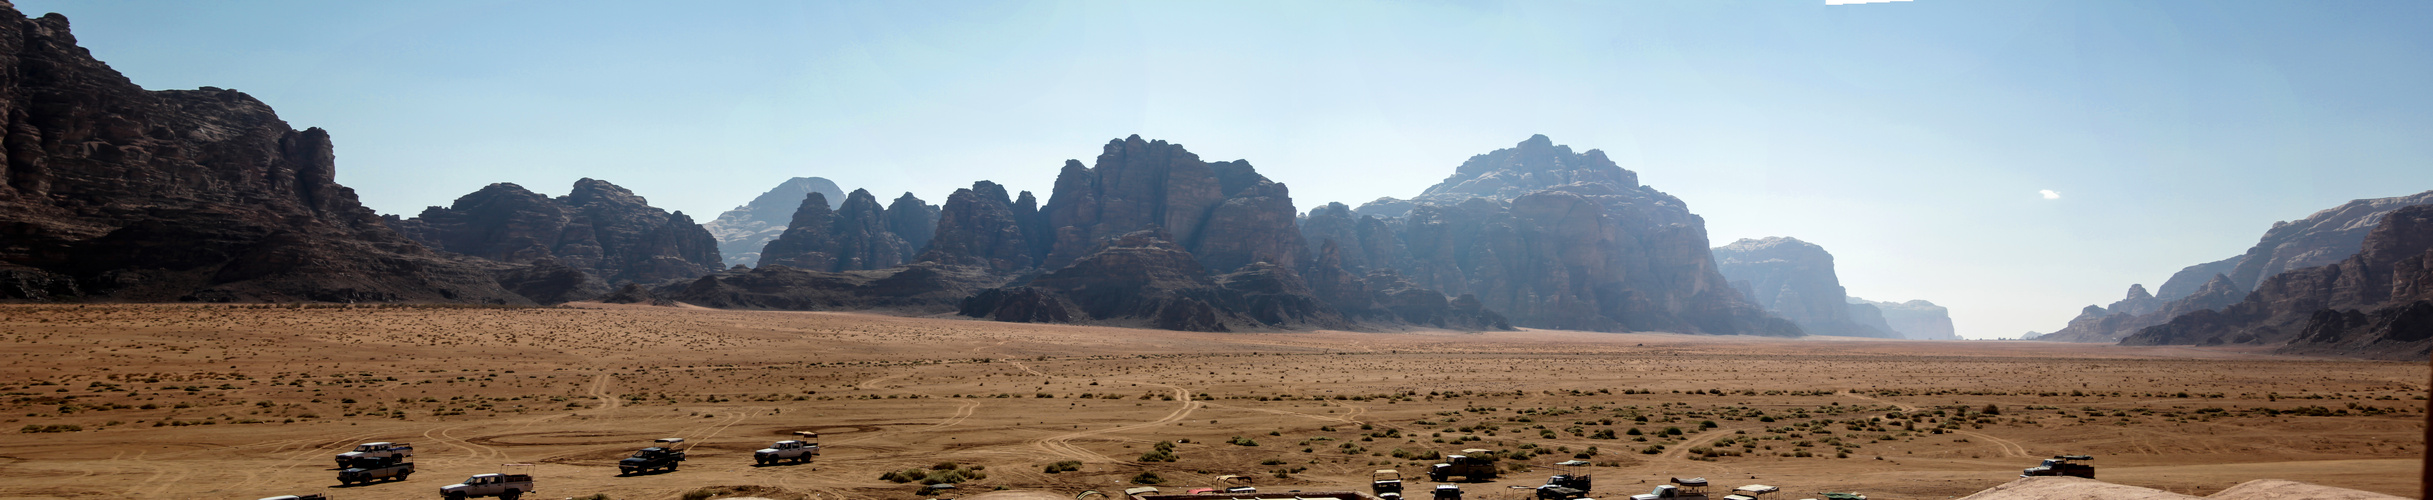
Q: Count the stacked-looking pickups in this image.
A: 2